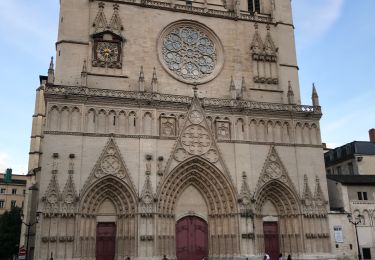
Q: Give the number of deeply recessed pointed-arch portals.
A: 3